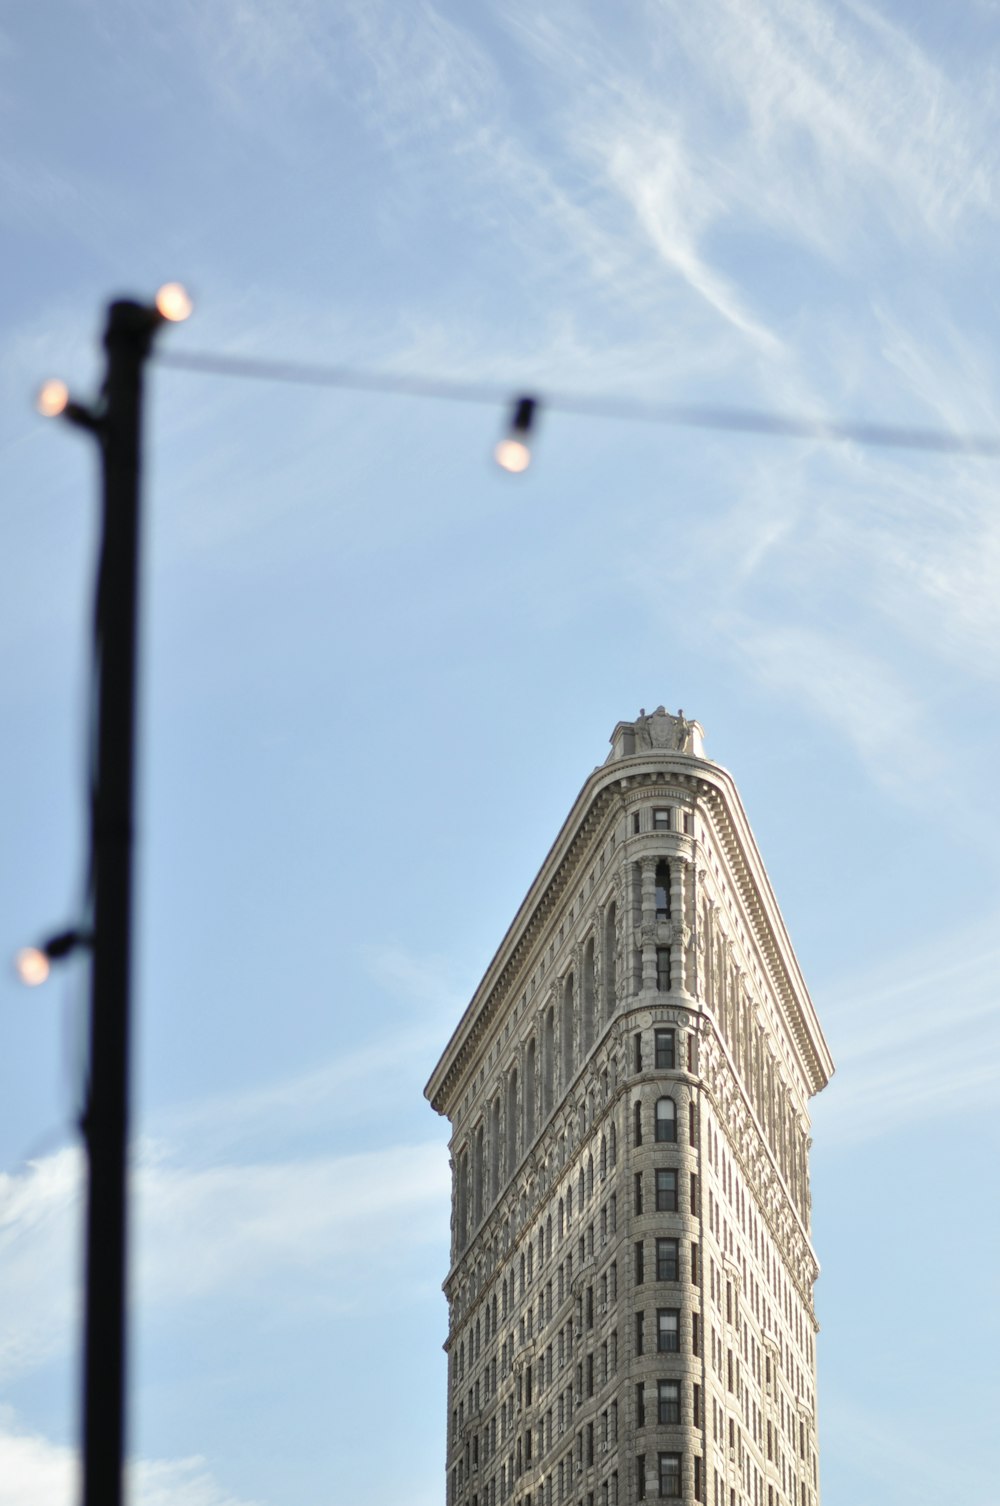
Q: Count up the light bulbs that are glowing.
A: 4